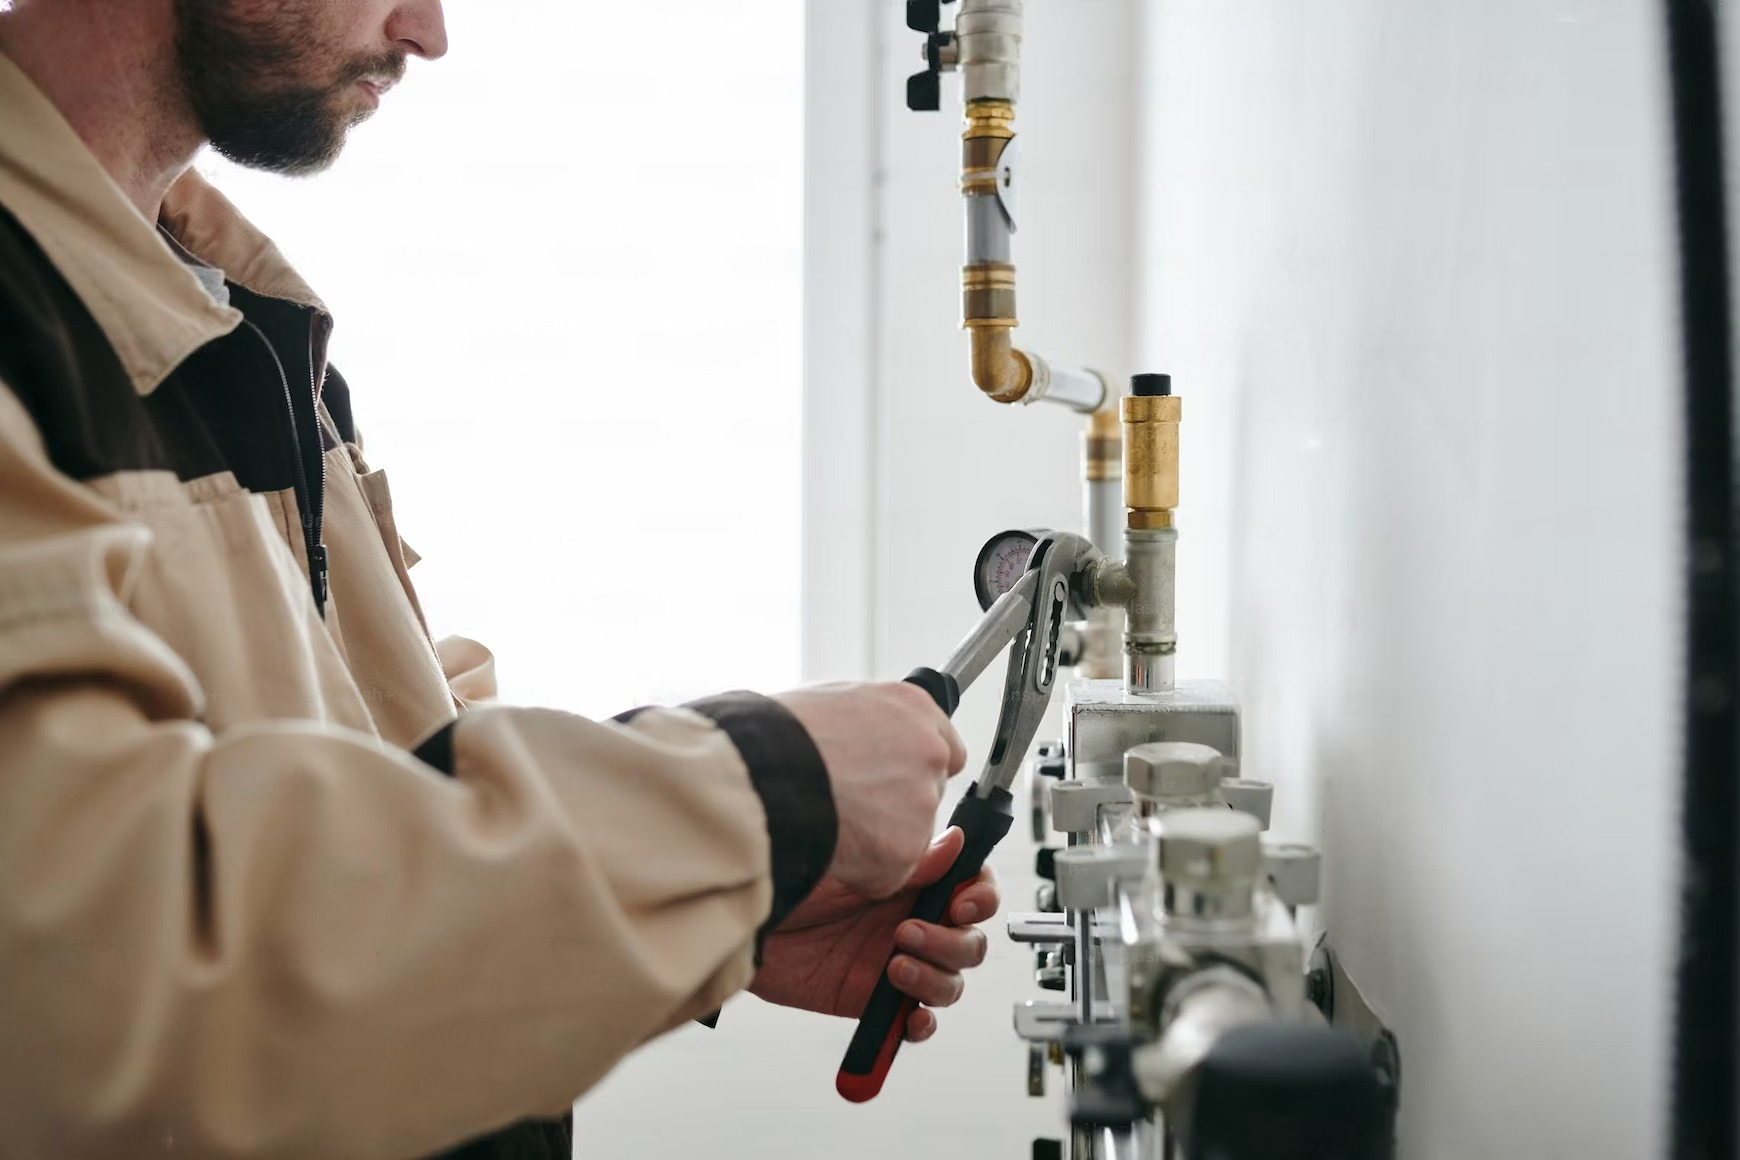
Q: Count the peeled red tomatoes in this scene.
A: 0